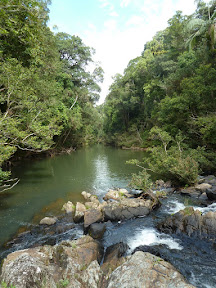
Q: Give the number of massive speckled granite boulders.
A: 2